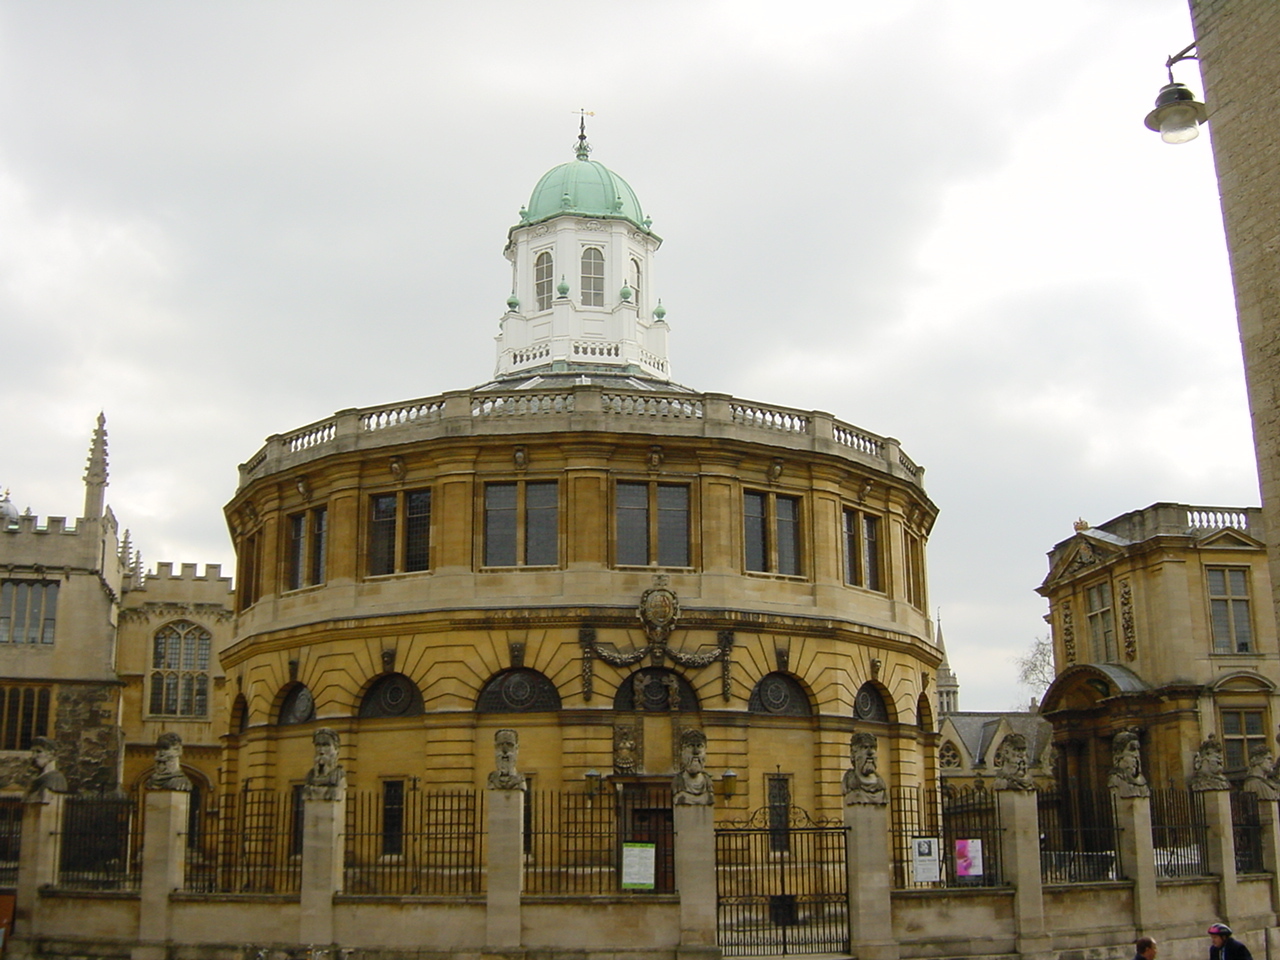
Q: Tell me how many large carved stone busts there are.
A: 10